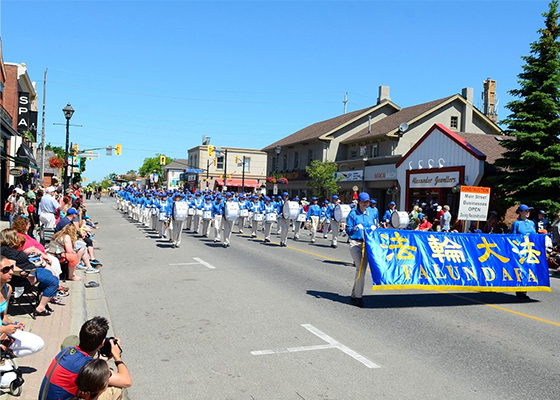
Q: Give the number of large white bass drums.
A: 5